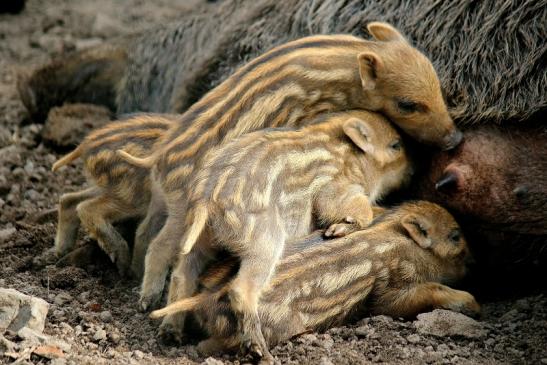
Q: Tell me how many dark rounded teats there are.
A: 2